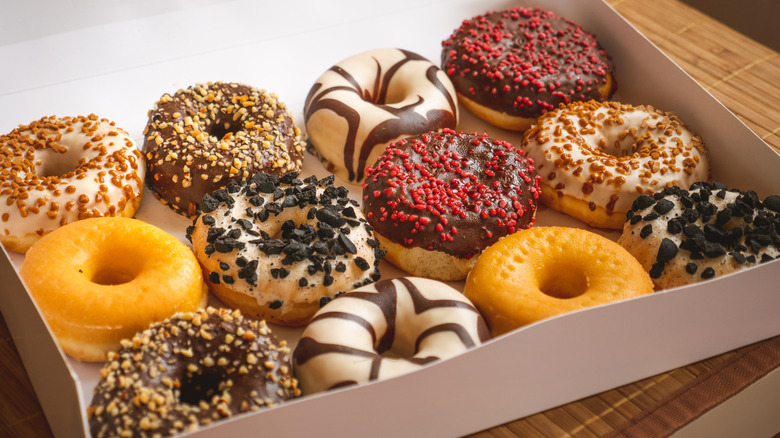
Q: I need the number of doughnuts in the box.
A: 12